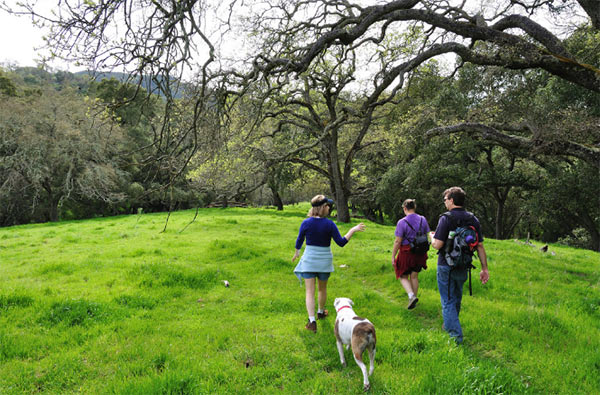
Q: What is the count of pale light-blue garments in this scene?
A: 1